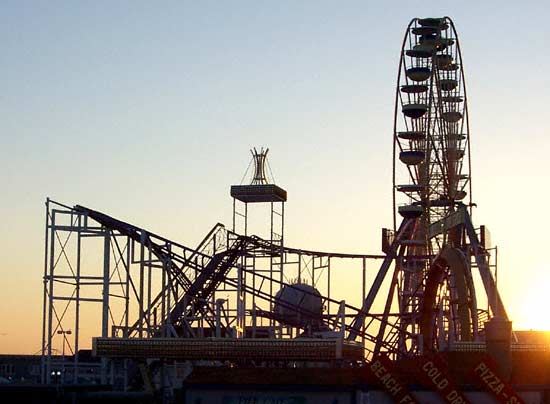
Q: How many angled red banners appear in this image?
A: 3